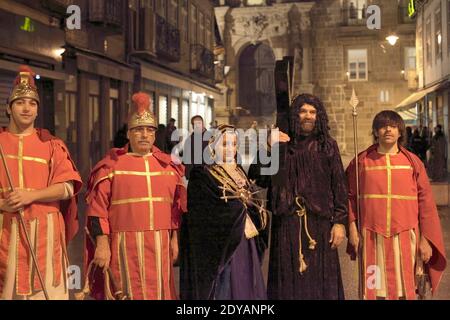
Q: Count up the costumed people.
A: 5